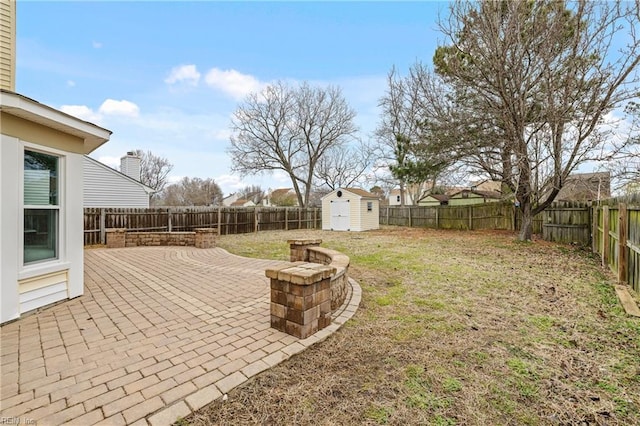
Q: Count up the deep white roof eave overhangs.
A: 1